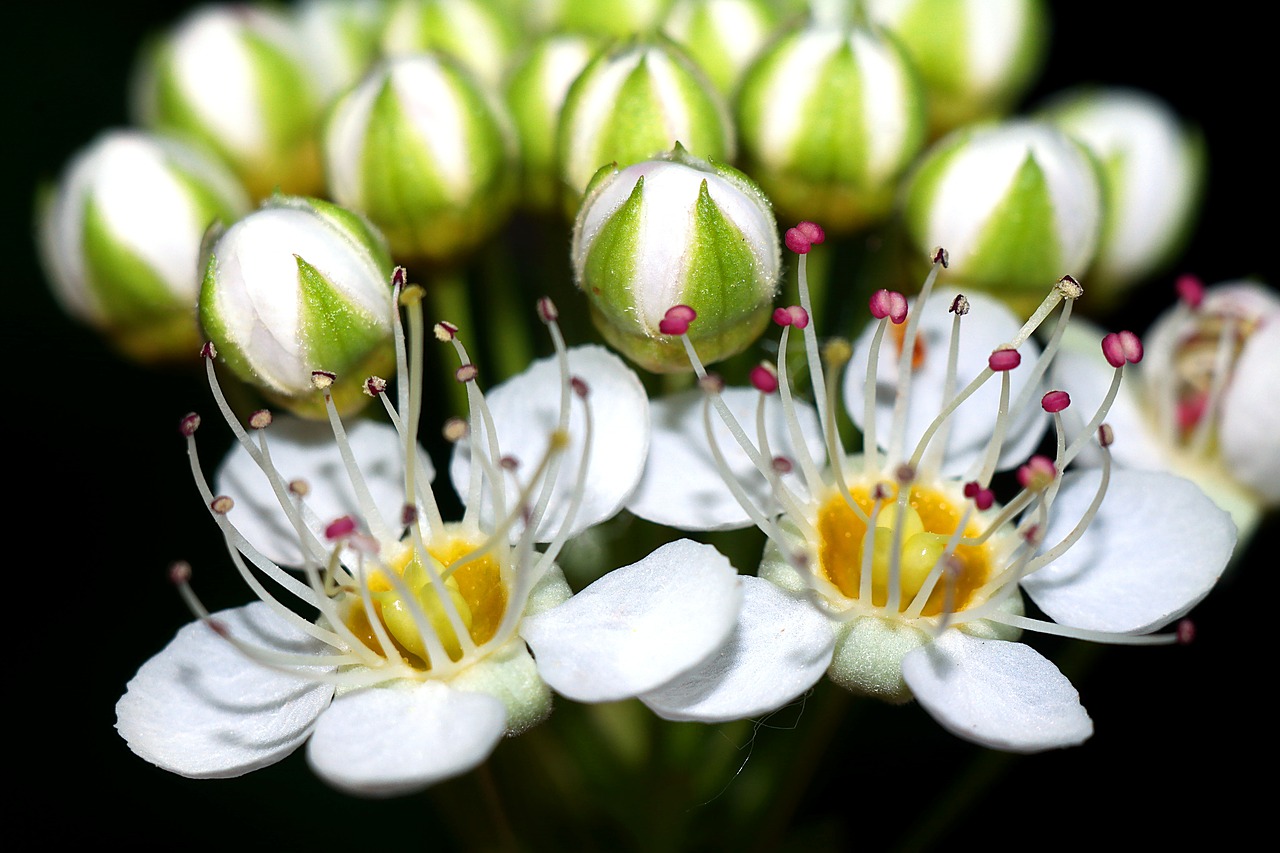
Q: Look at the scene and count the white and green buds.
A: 15